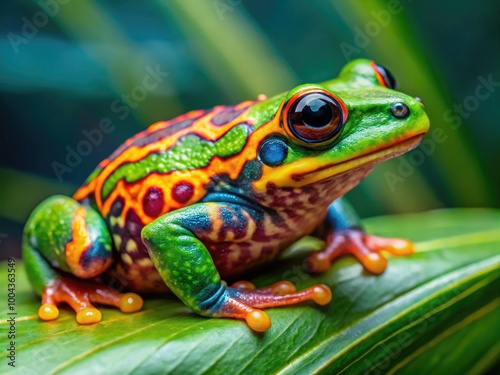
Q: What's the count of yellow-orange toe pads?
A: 10